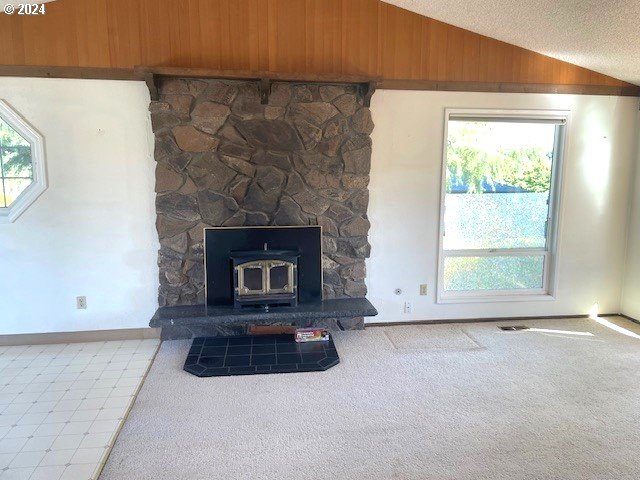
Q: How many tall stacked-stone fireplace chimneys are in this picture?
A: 1